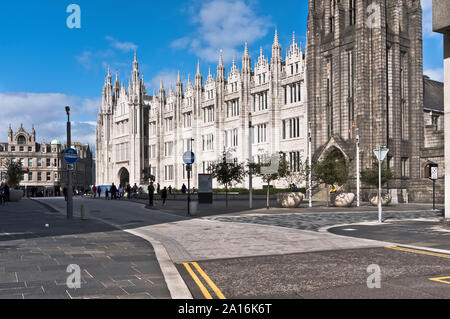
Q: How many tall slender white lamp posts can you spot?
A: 2